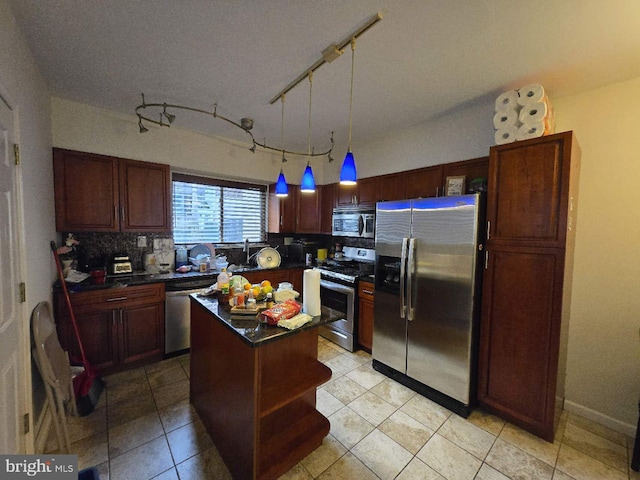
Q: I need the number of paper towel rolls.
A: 7